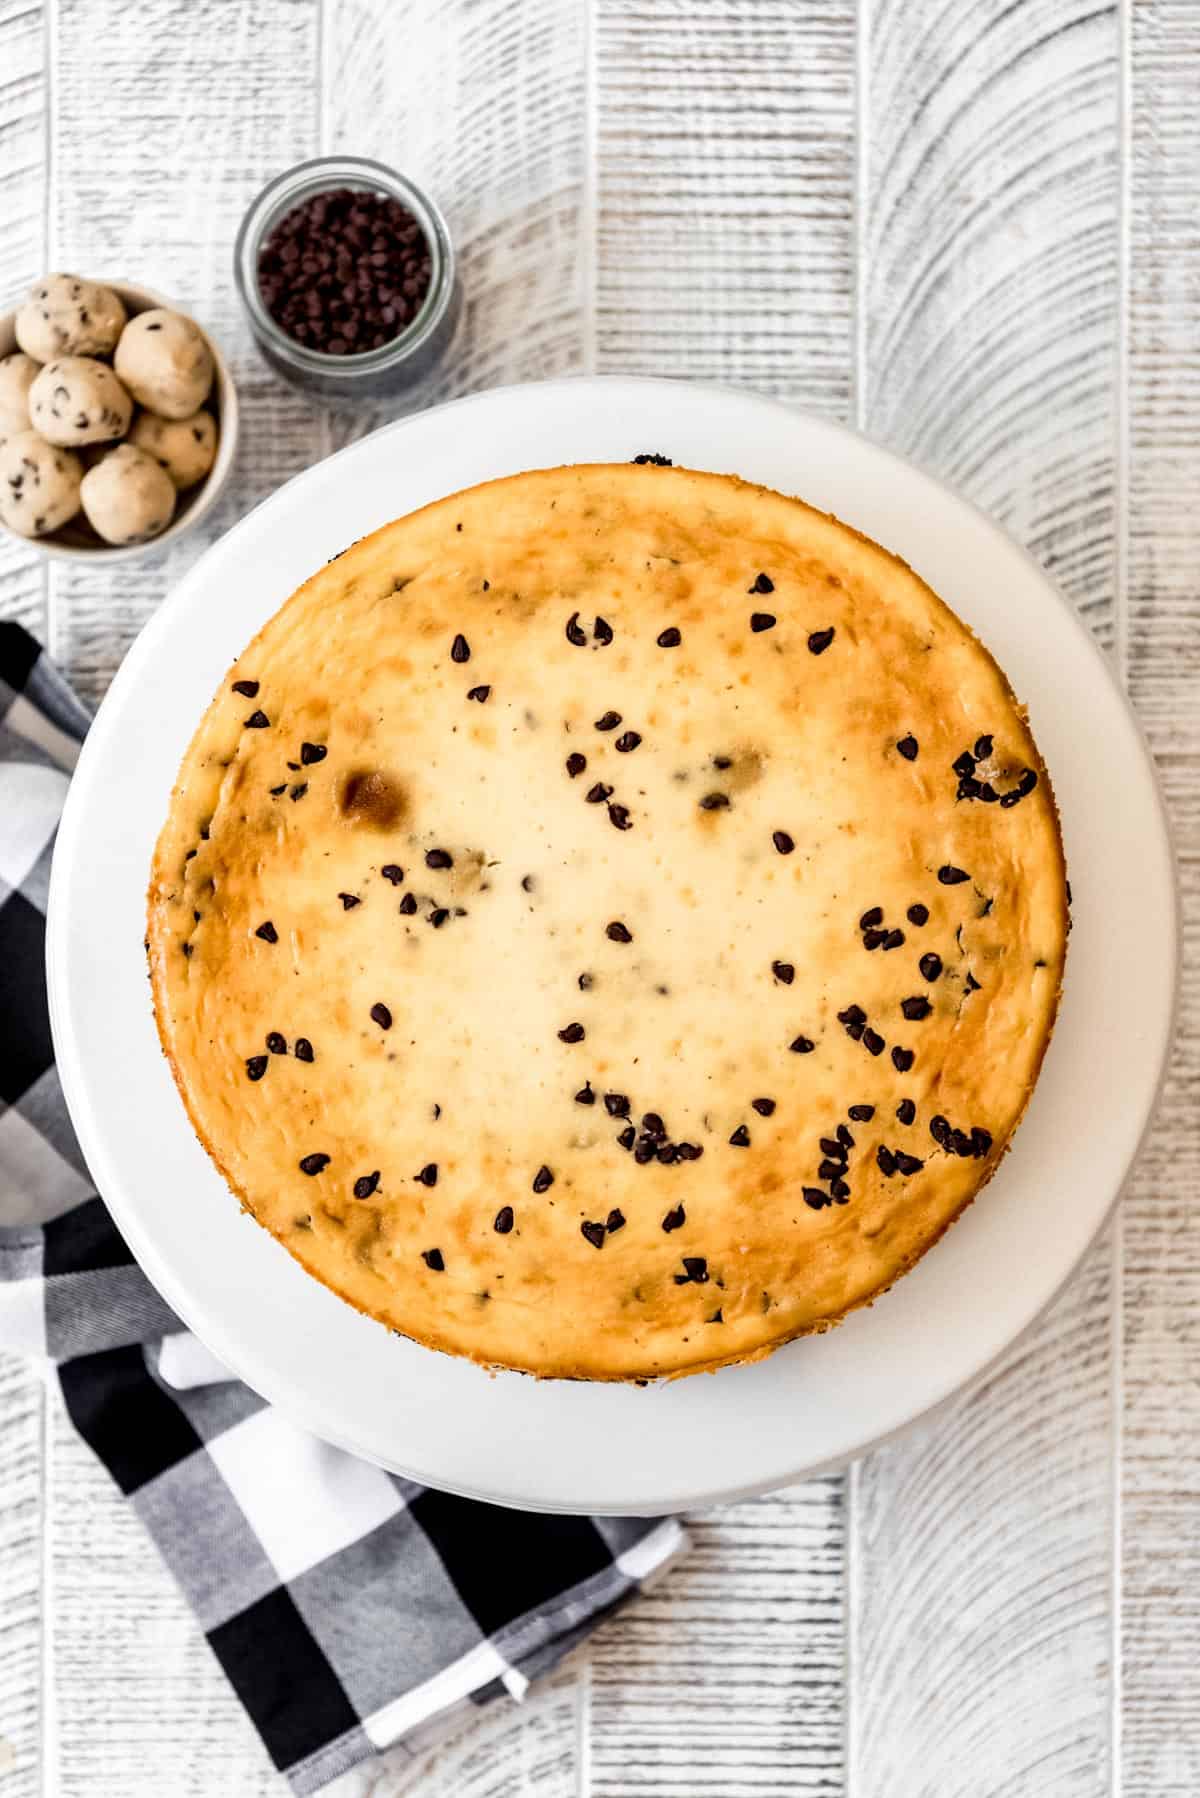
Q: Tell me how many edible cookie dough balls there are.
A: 7